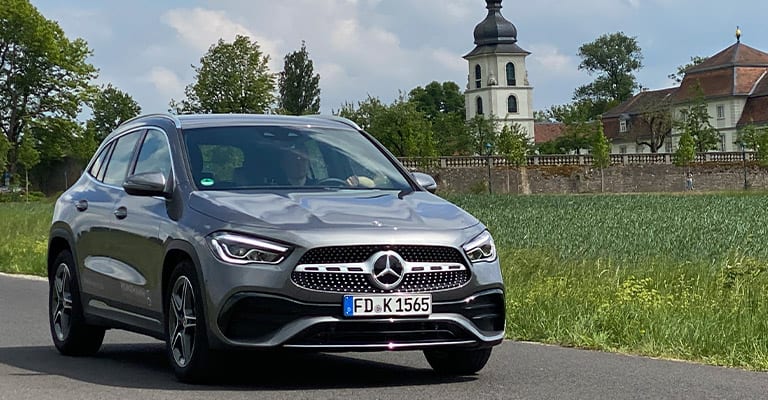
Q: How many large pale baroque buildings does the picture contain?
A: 2